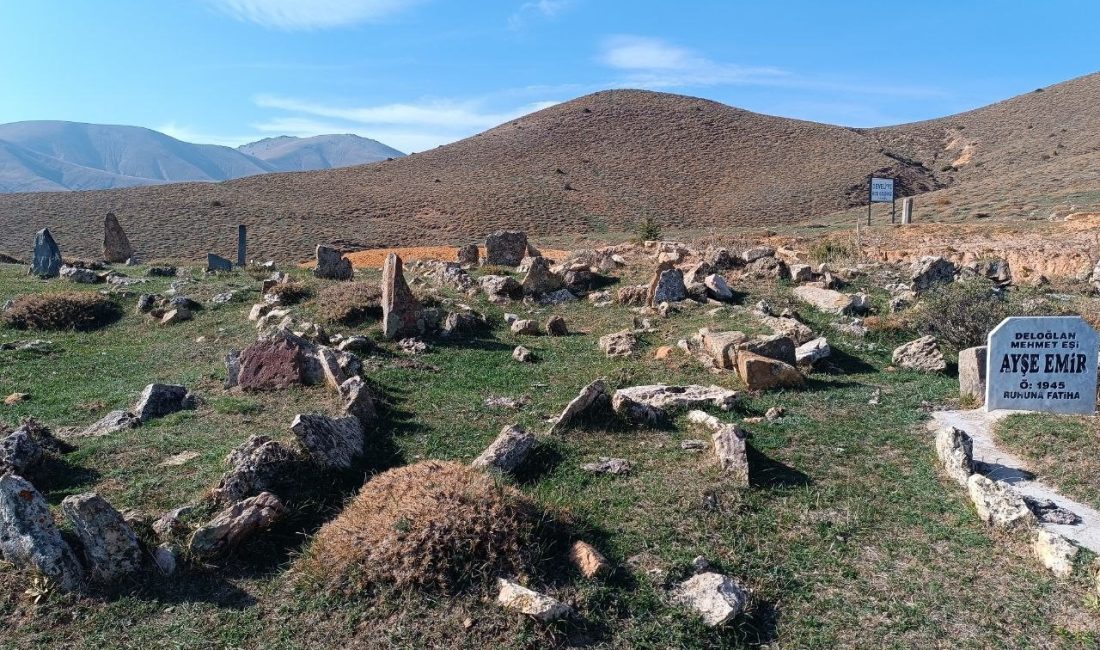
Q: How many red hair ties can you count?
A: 0